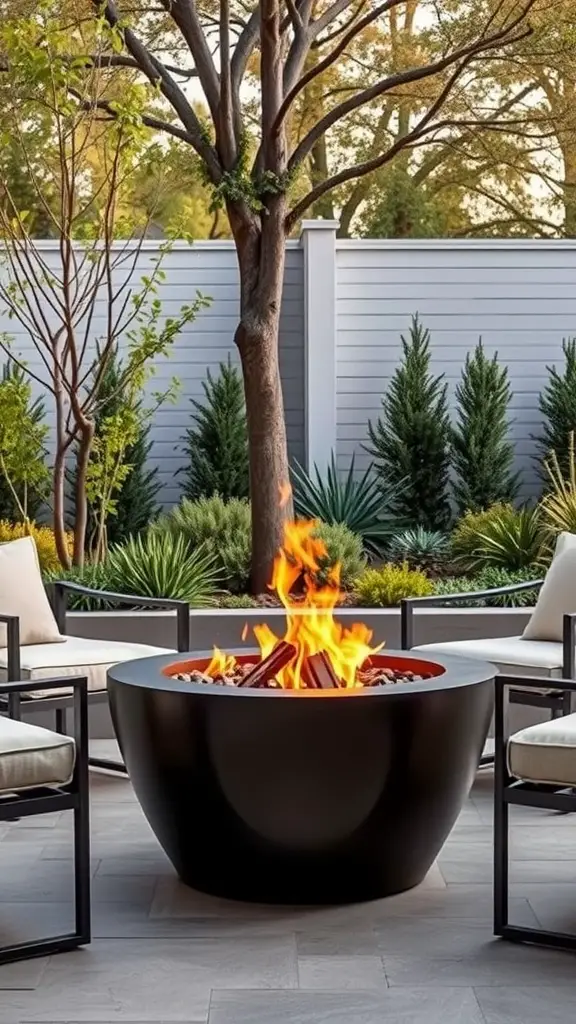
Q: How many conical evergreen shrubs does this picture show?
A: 6